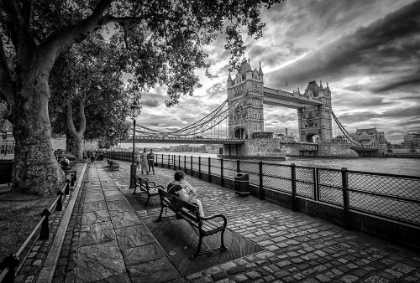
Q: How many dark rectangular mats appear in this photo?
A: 2